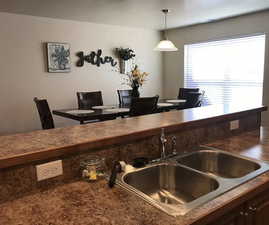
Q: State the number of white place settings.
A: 5